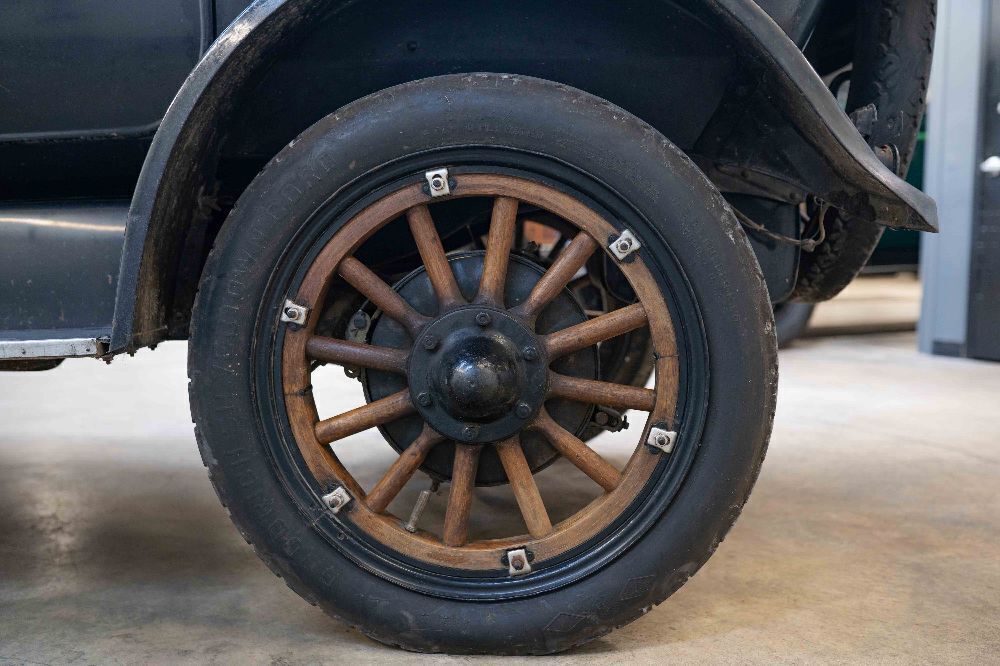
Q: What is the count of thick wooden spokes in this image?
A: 12